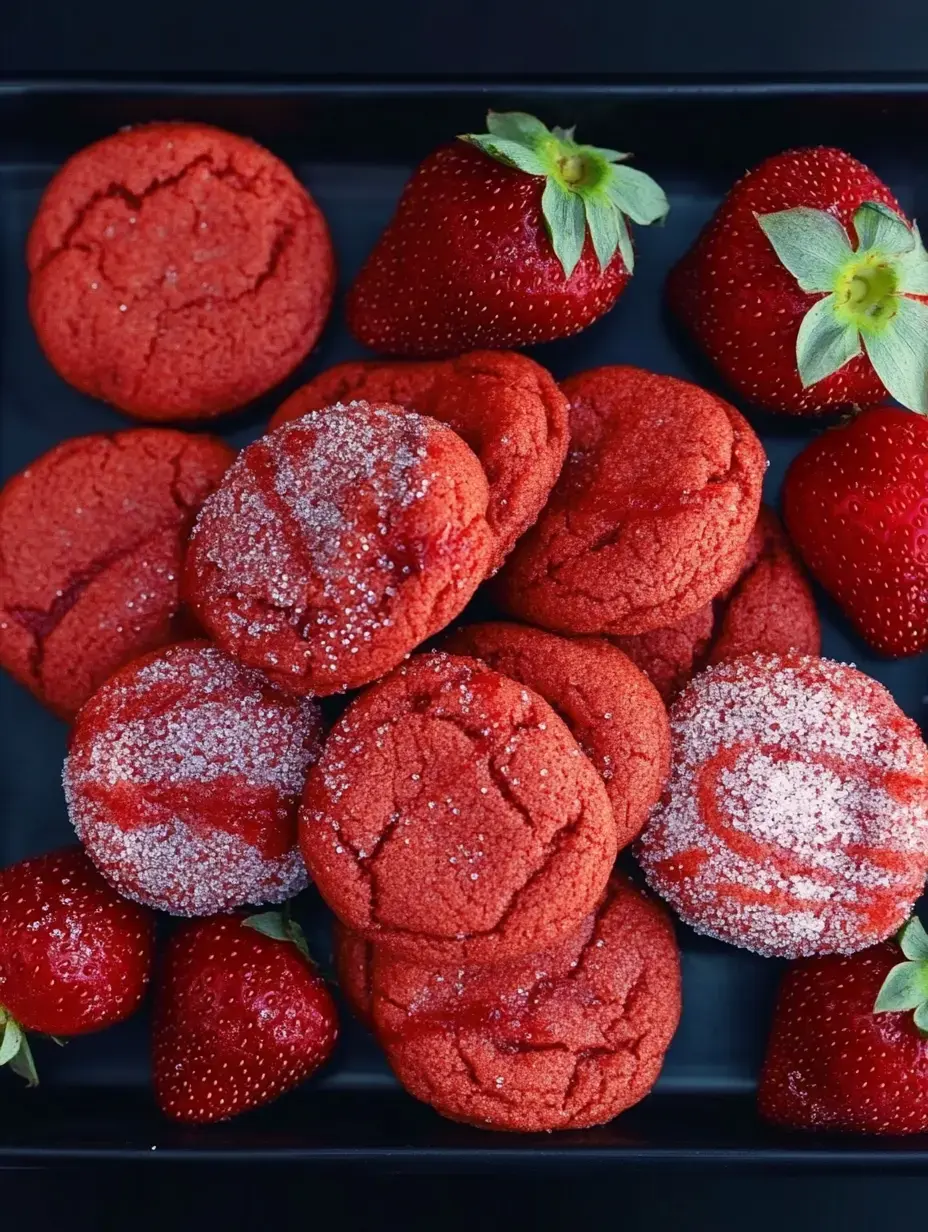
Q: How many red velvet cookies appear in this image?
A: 11